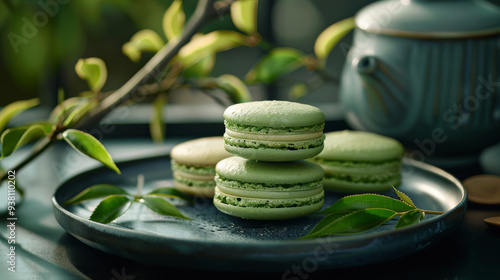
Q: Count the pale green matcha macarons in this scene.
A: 4